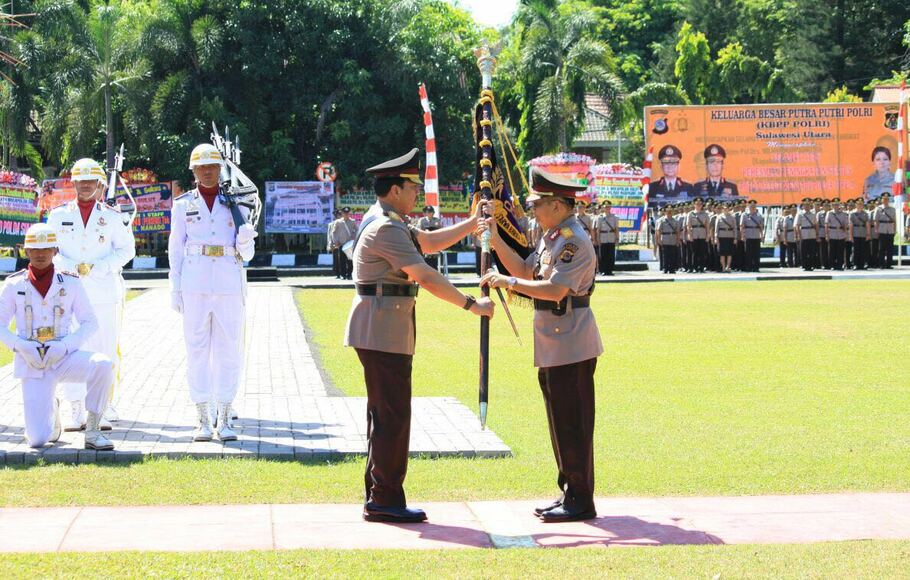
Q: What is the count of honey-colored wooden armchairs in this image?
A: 0